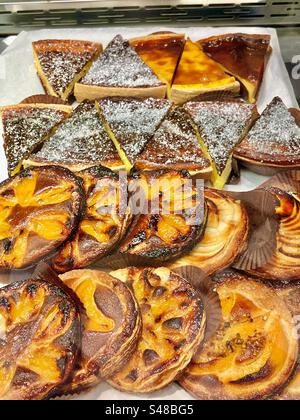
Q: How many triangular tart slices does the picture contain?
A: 11